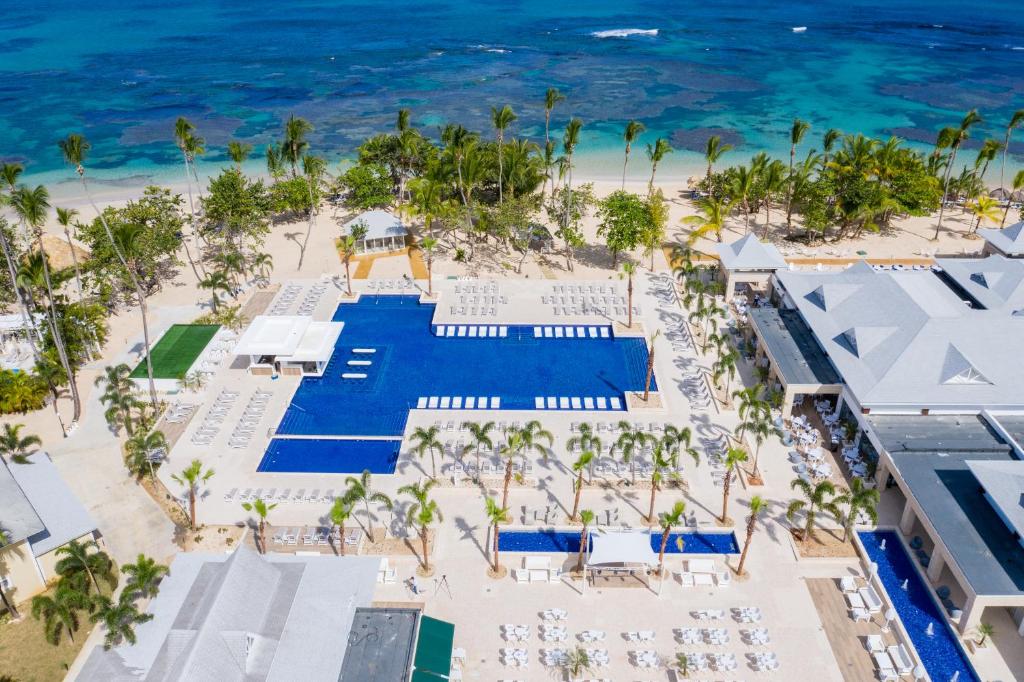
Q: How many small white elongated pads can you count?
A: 3